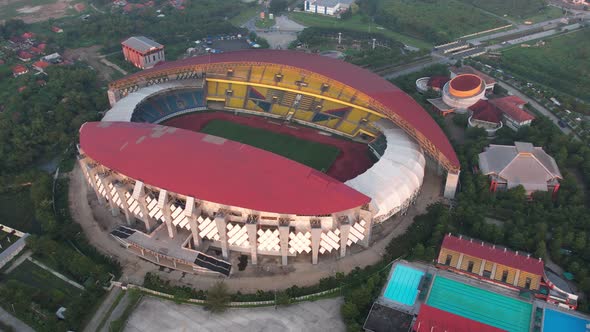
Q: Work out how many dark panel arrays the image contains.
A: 2